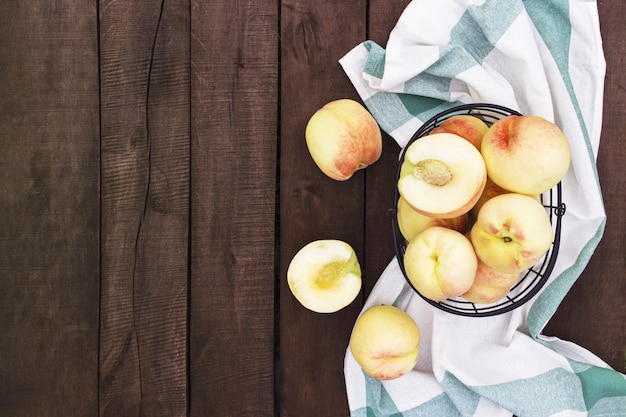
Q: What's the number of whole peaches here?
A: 9